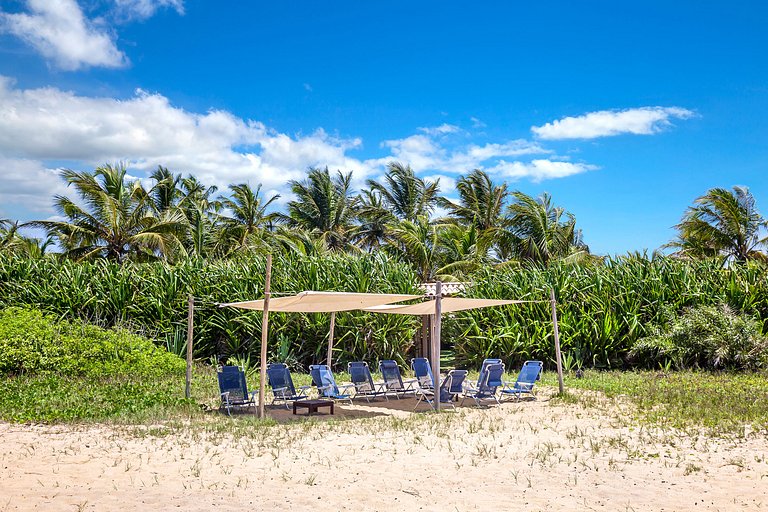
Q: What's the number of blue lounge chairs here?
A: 10